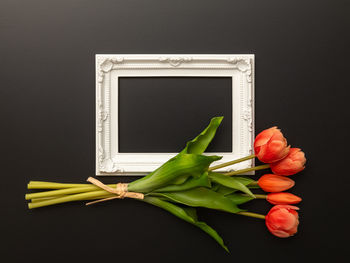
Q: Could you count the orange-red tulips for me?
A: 5